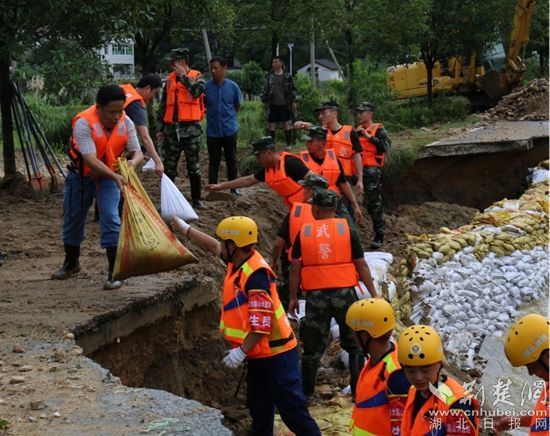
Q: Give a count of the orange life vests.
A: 13